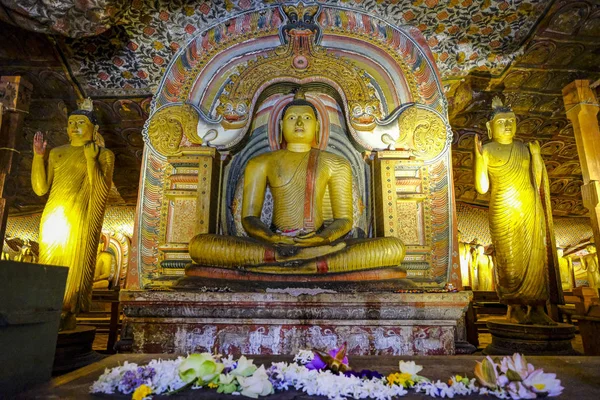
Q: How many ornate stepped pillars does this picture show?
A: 2